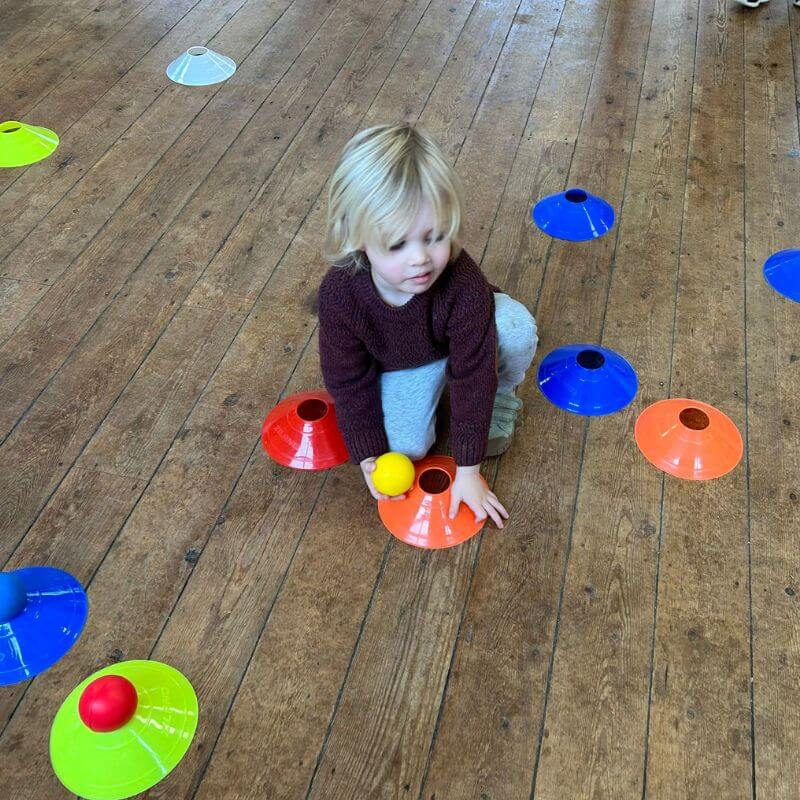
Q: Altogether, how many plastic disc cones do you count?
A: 10